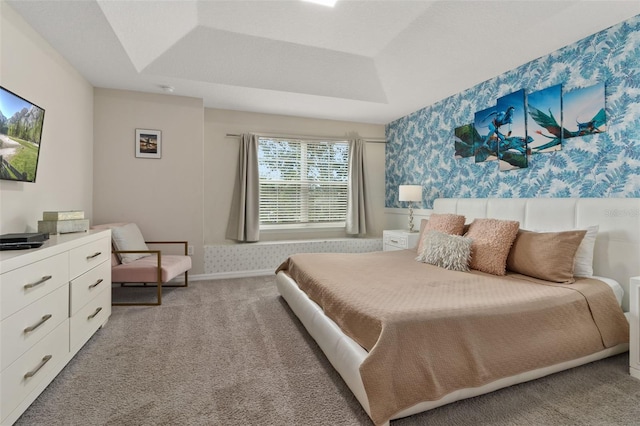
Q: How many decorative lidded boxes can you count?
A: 2